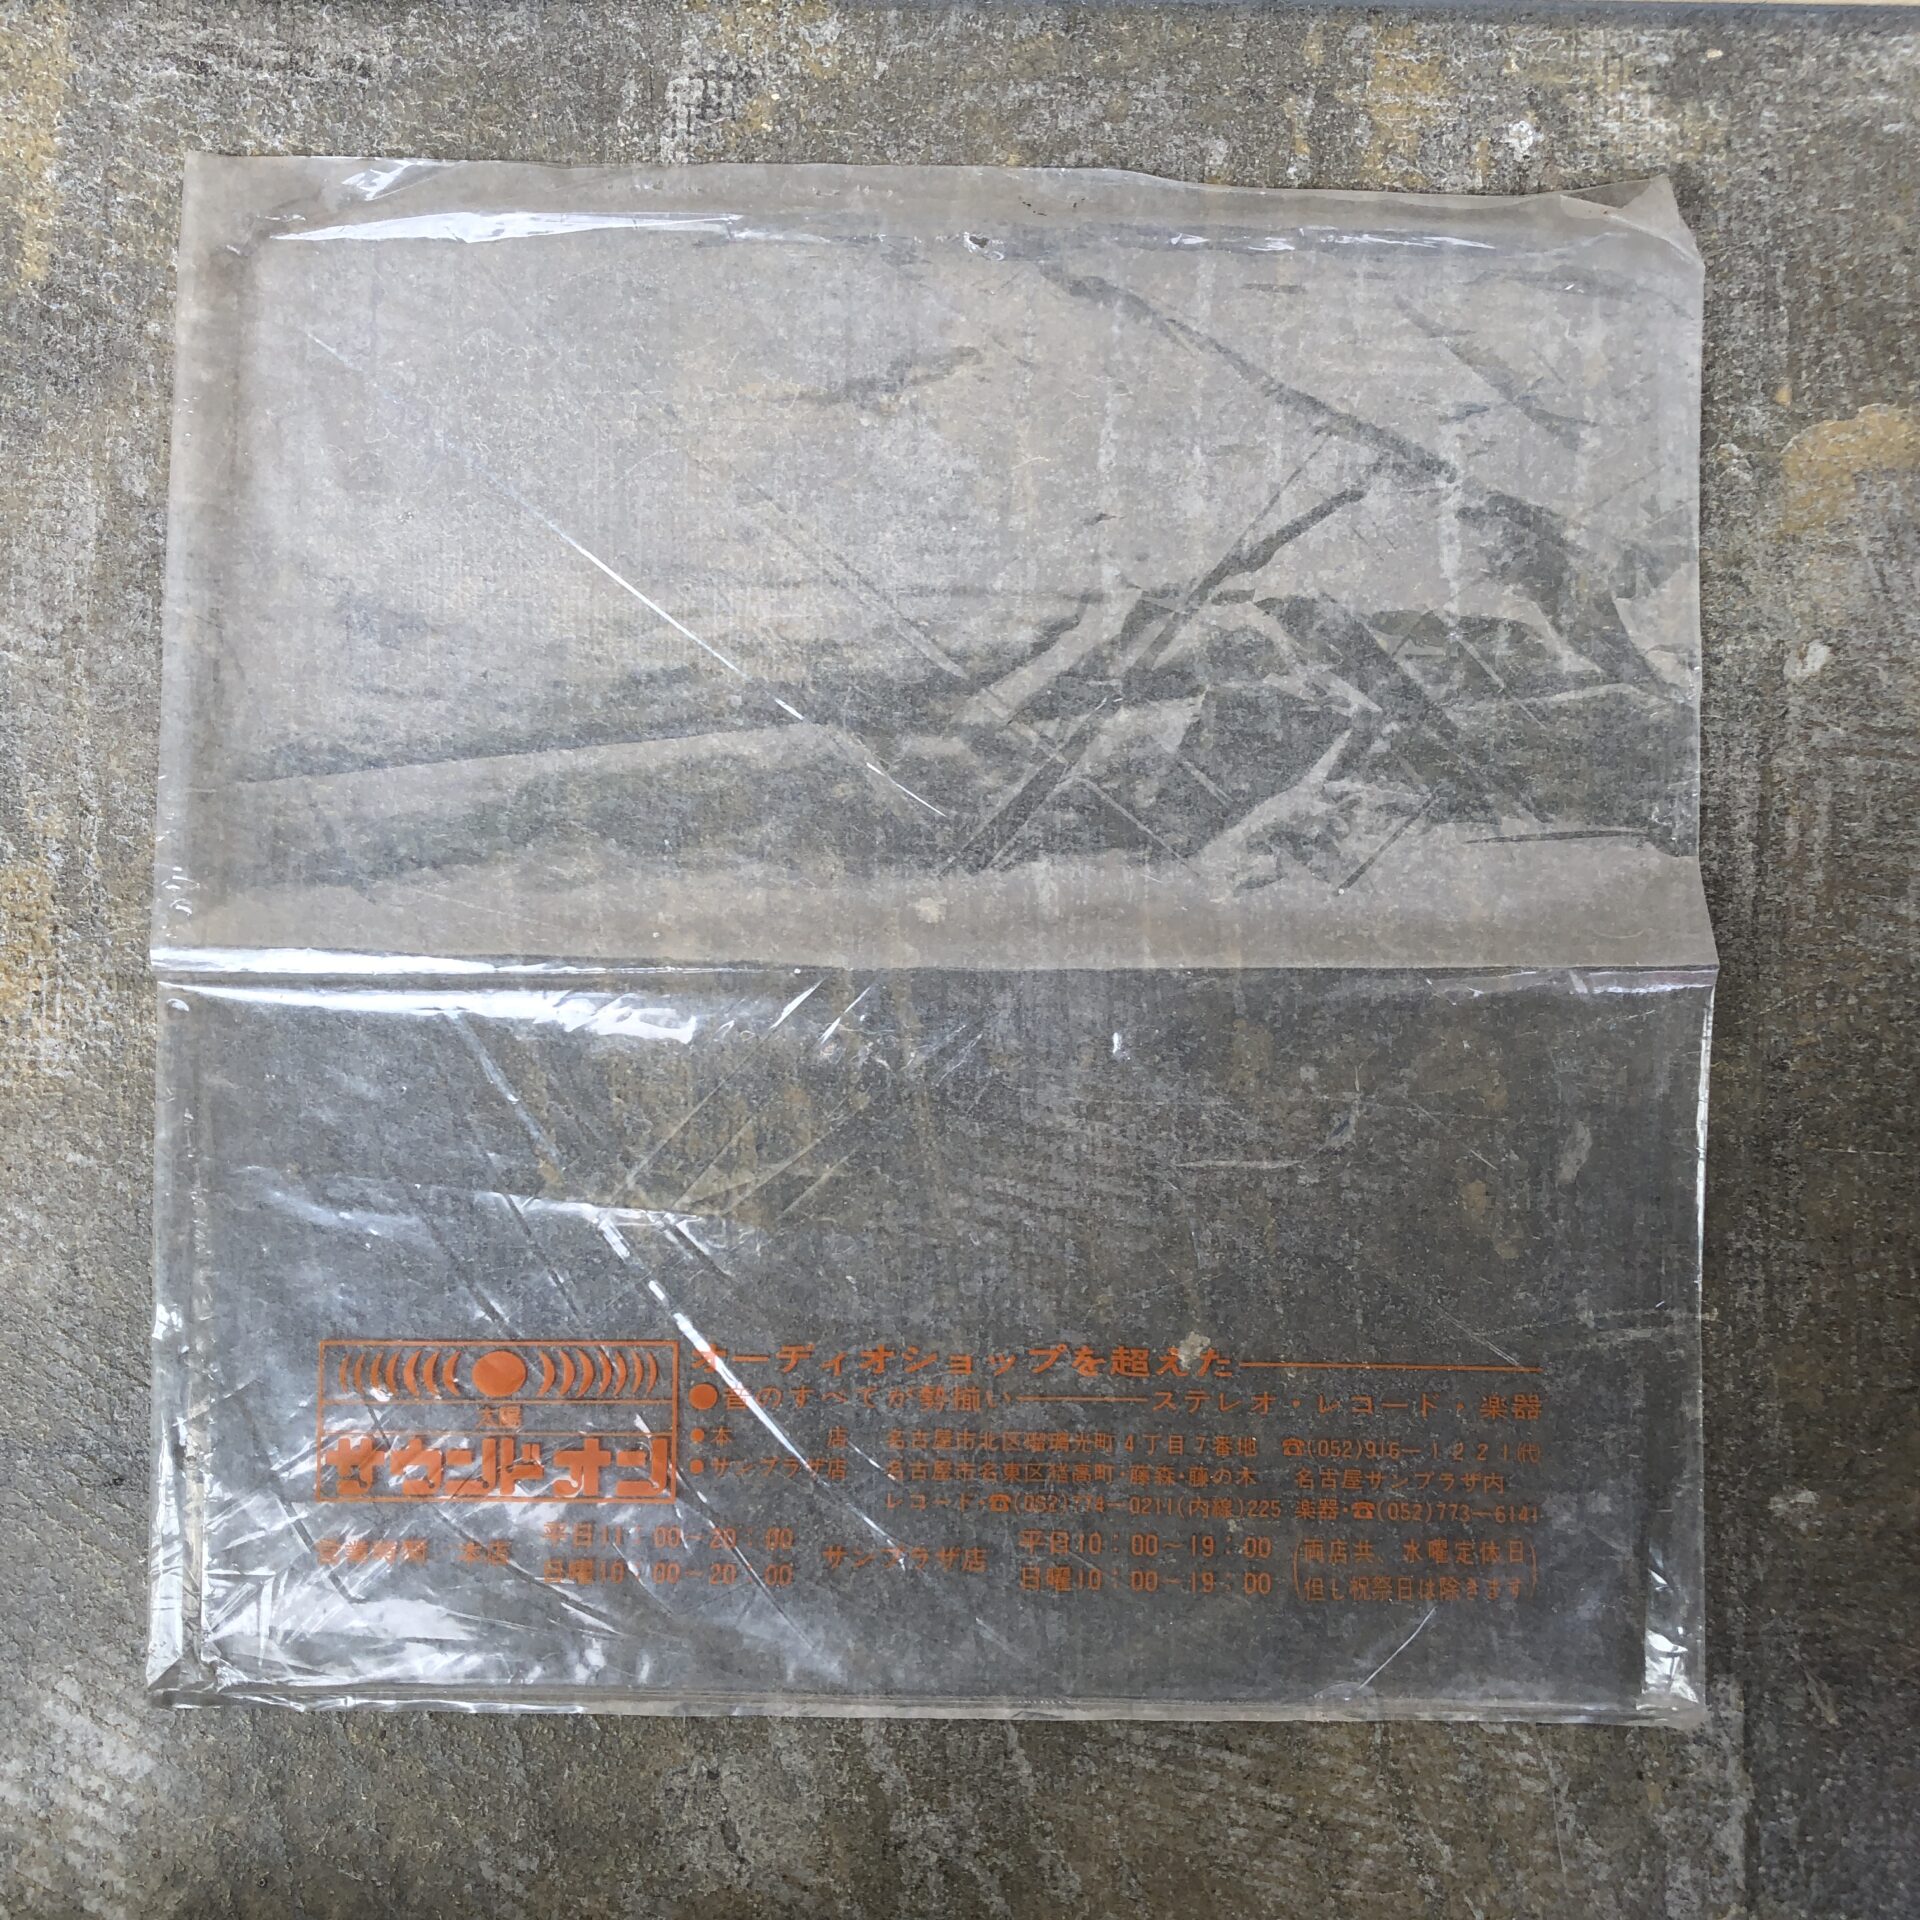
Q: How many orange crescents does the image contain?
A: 14